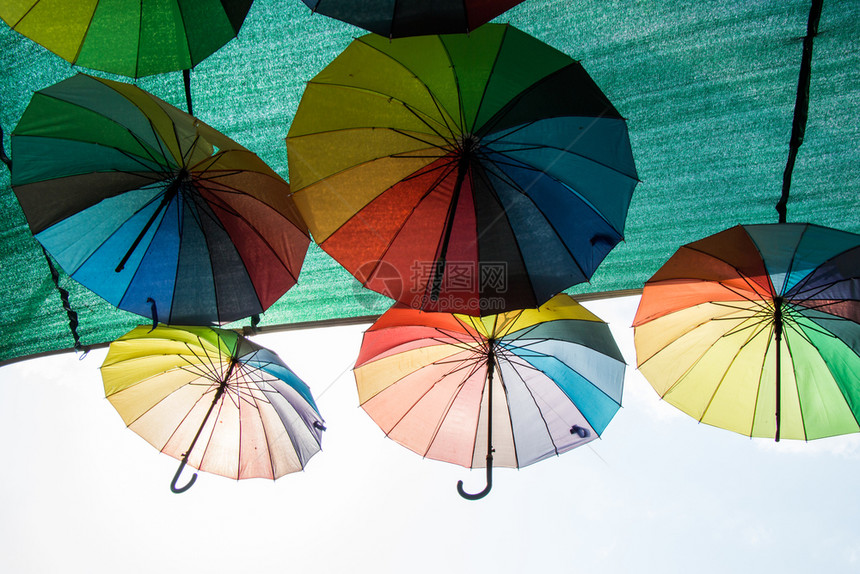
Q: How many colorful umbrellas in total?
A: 7